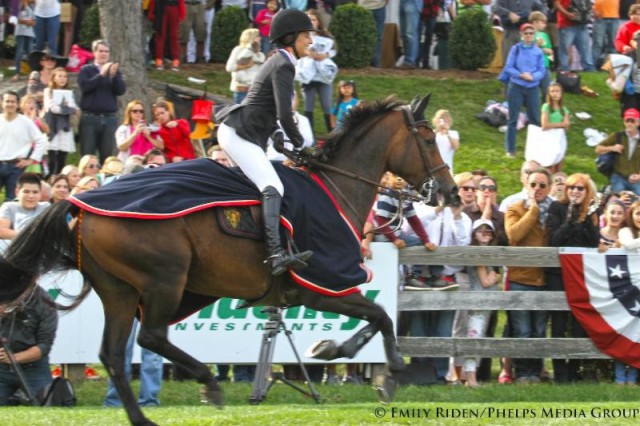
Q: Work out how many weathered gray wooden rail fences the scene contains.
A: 1